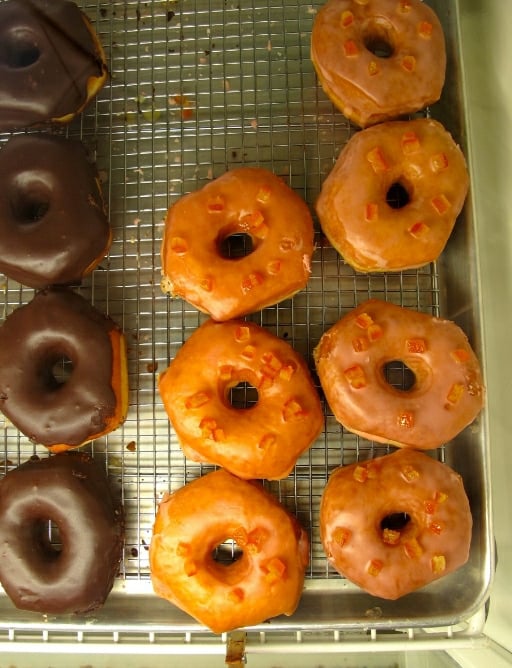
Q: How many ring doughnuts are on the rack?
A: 11